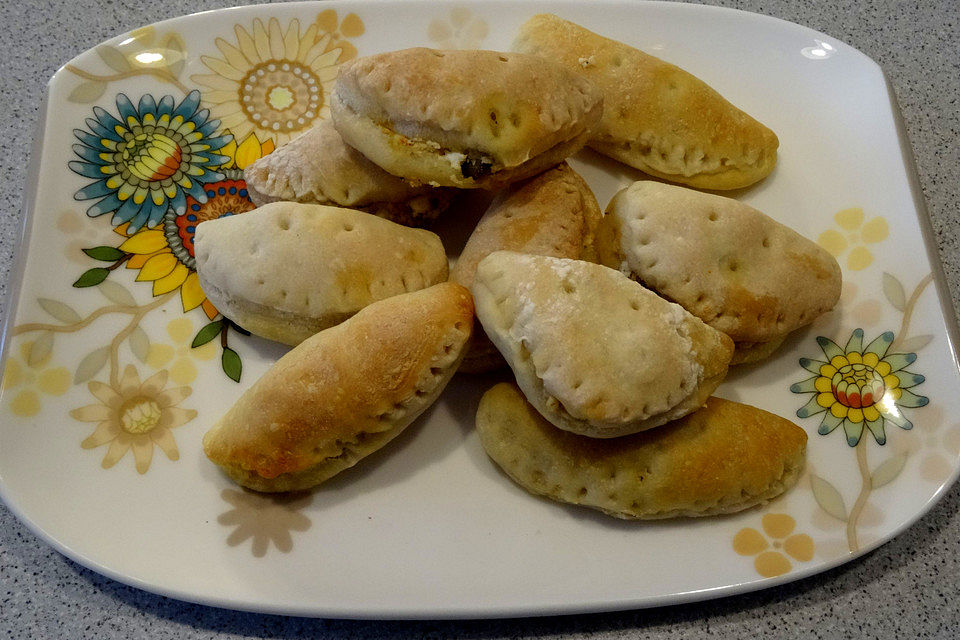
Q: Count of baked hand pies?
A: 9